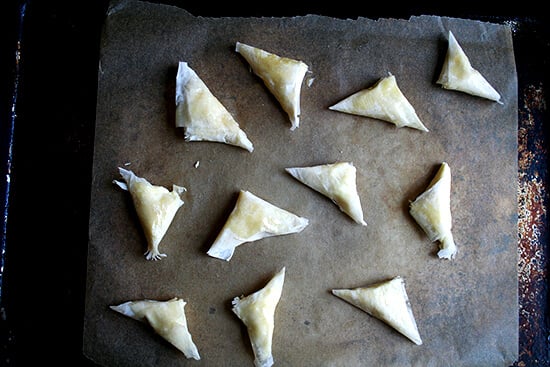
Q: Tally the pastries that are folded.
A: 11